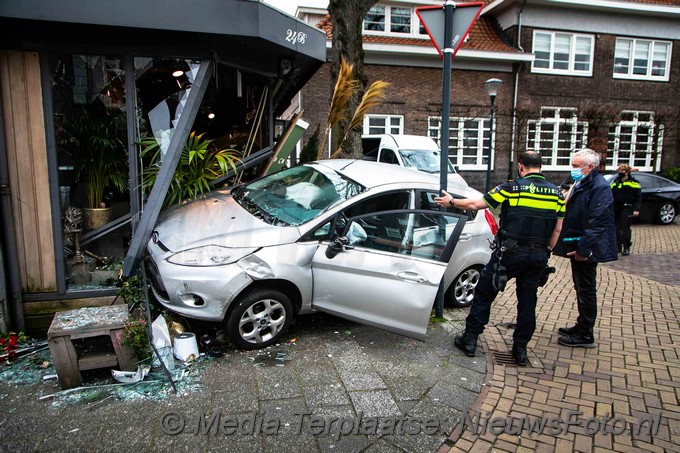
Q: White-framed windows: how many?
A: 7